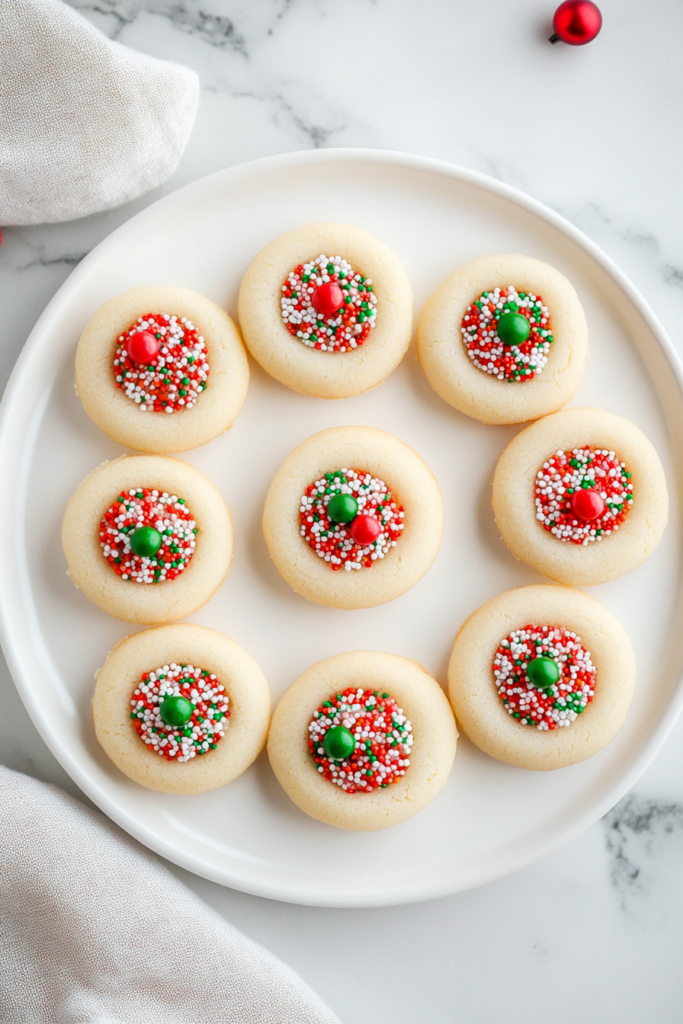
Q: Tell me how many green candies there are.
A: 6